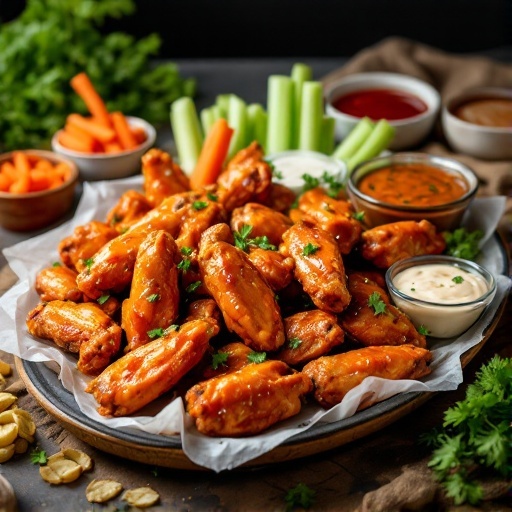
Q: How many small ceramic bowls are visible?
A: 3